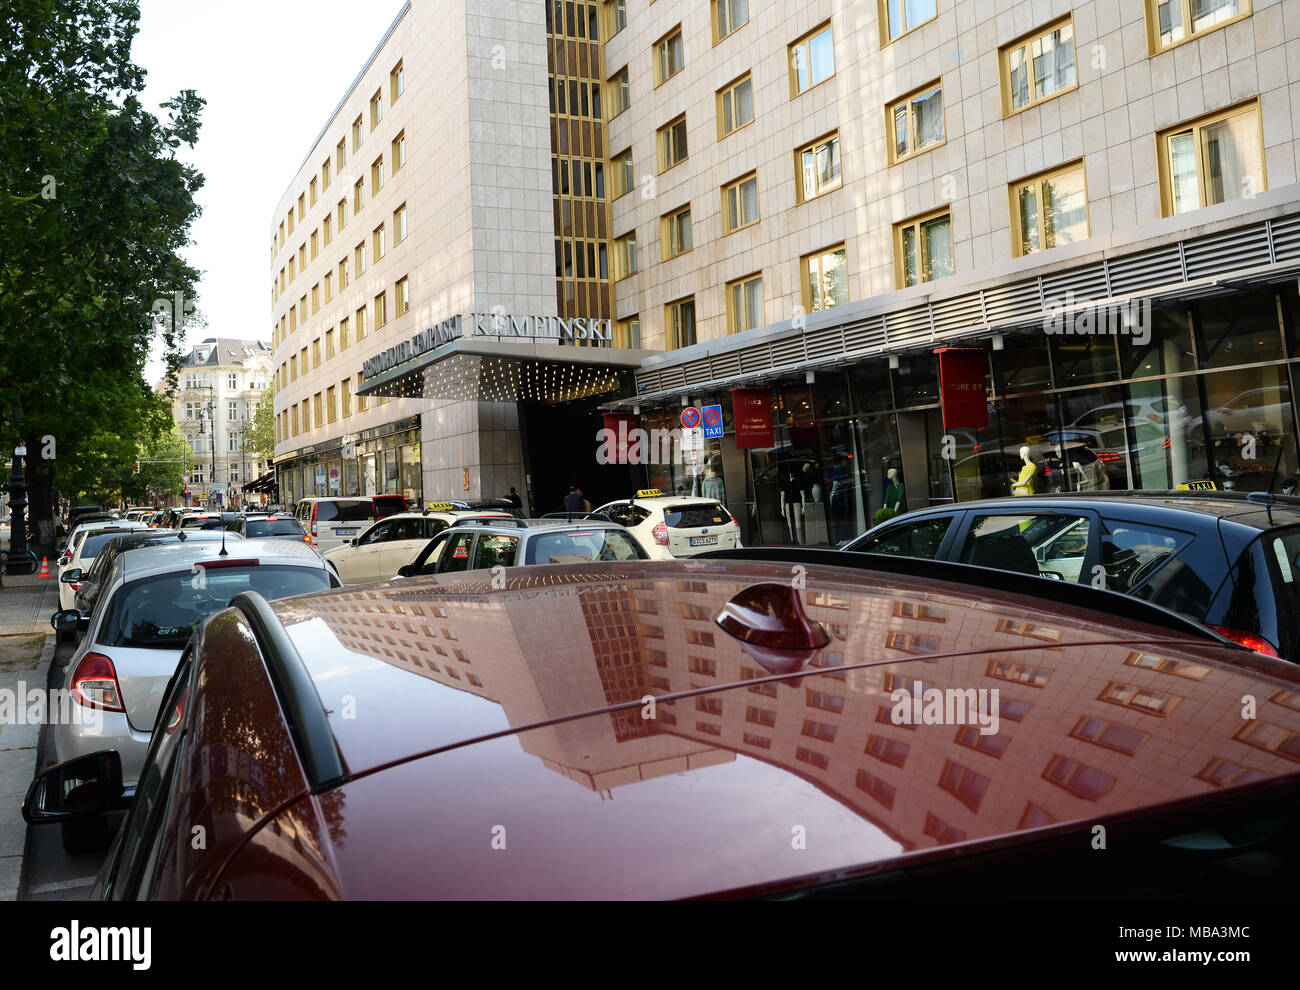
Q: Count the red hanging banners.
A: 3